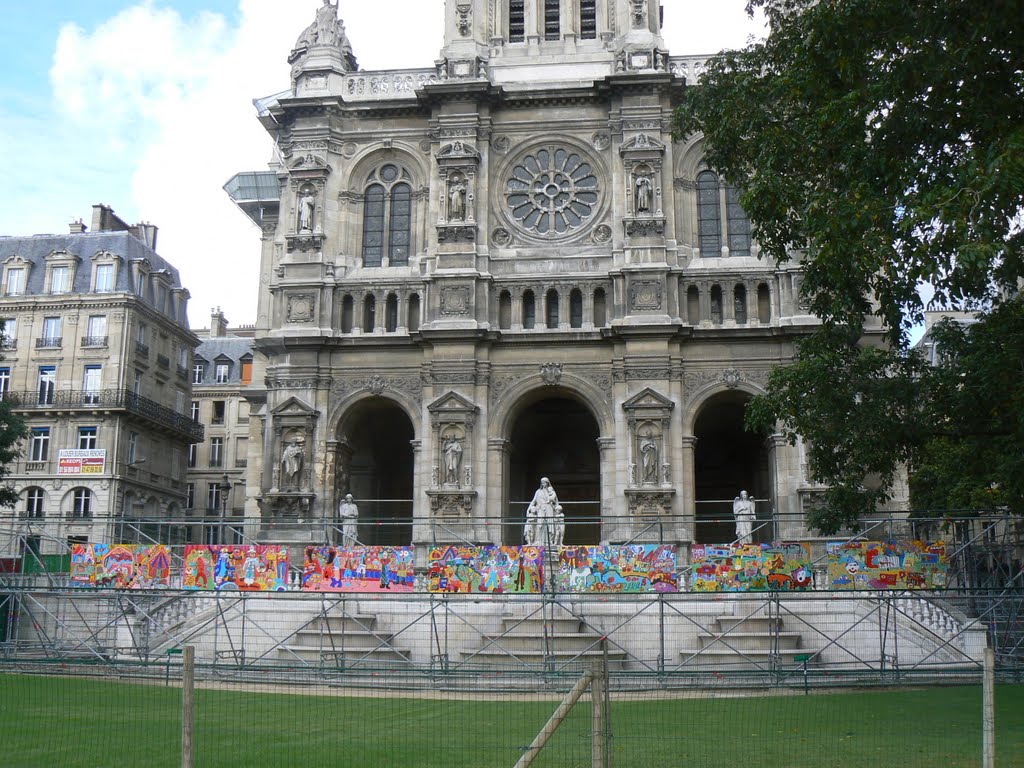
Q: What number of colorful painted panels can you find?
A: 7